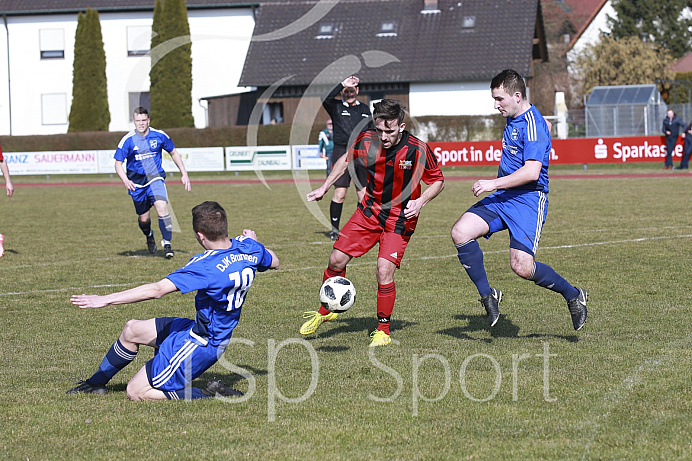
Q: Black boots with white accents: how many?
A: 2